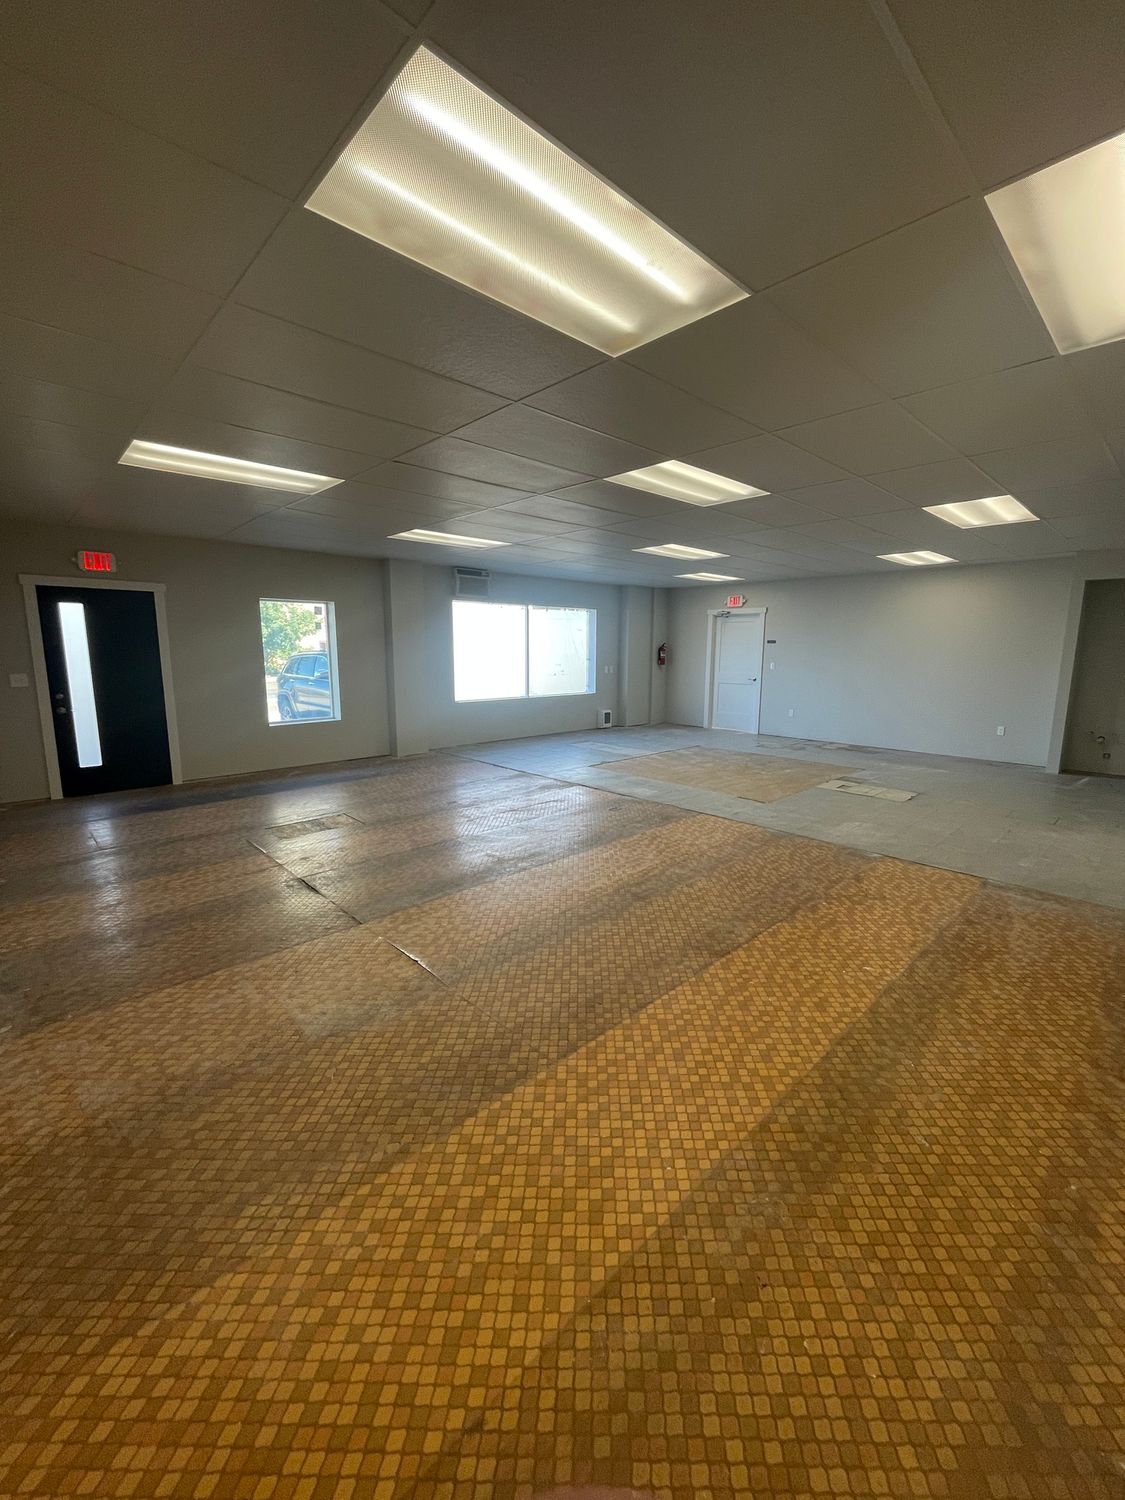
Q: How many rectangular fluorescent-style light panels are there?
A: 9